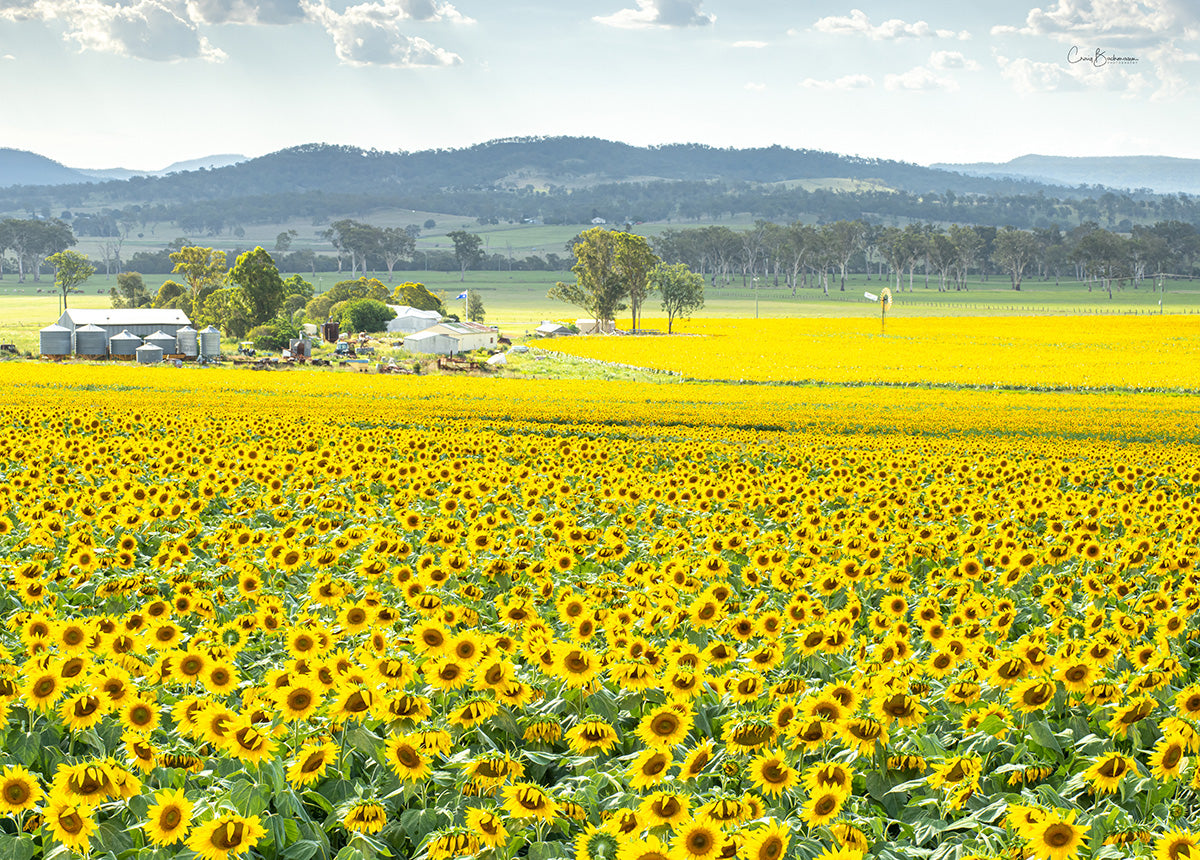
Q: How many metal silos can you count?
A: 7